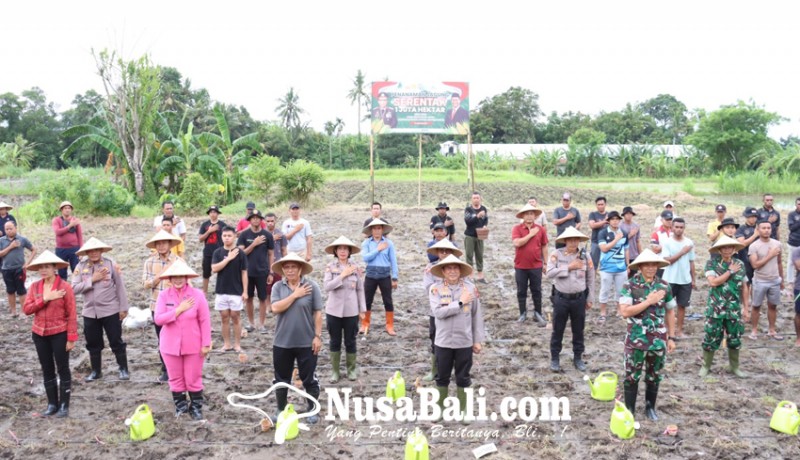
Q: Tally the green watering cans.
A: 7